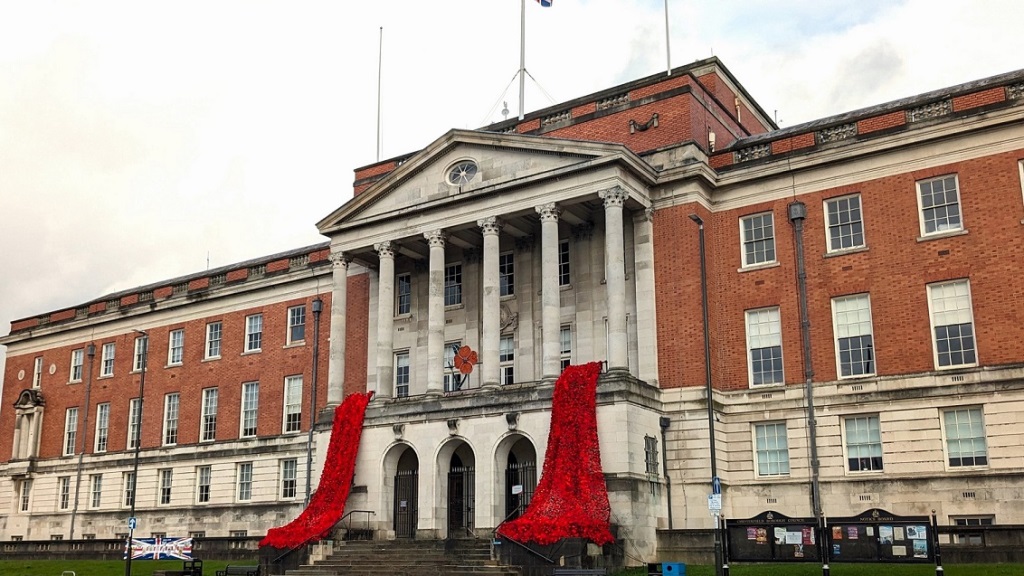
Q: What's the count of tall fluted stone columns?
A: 6